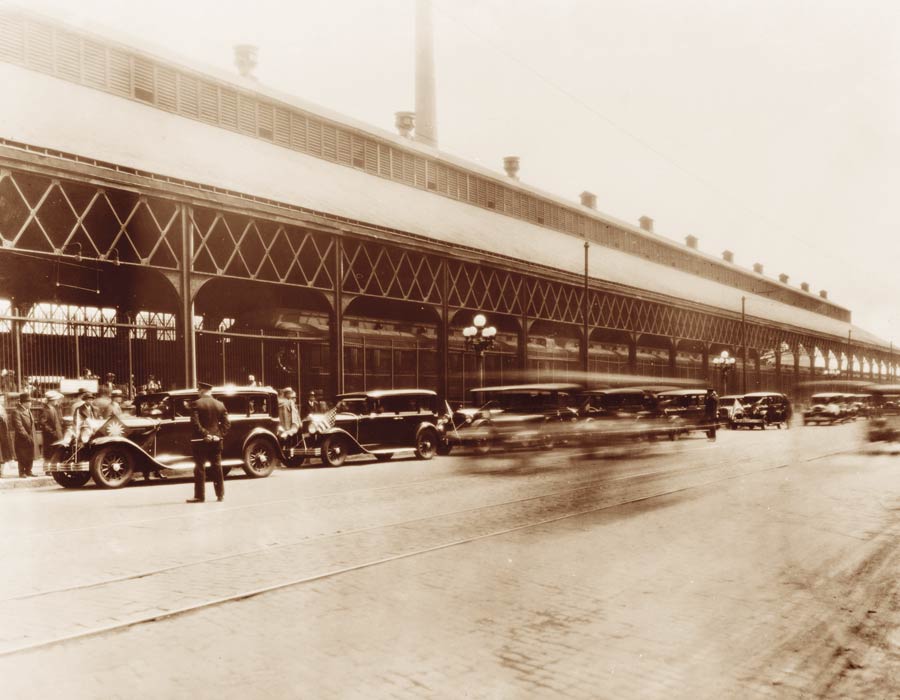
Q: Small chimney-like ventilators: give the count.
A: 11